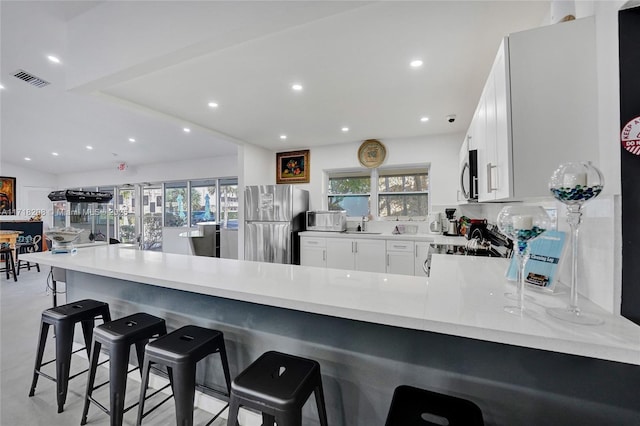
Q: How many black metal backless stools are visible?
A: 5